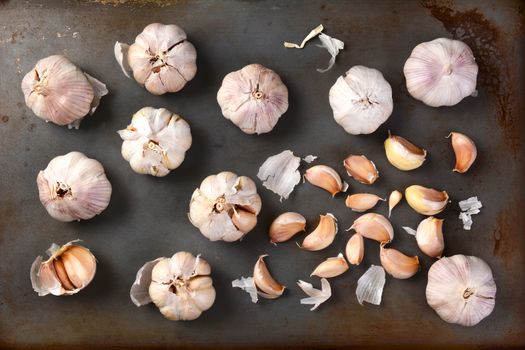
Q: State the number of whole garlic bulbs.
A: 10